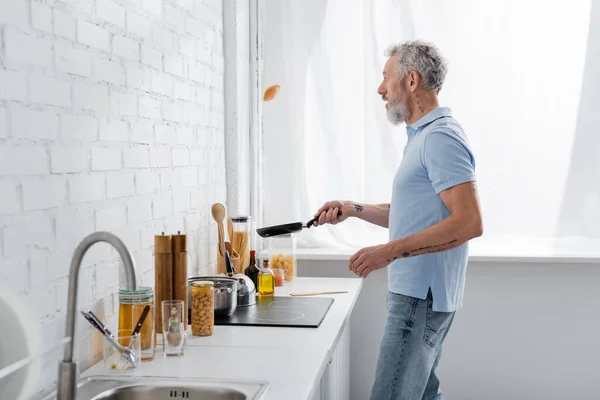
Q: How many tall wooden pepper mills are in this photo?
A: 2